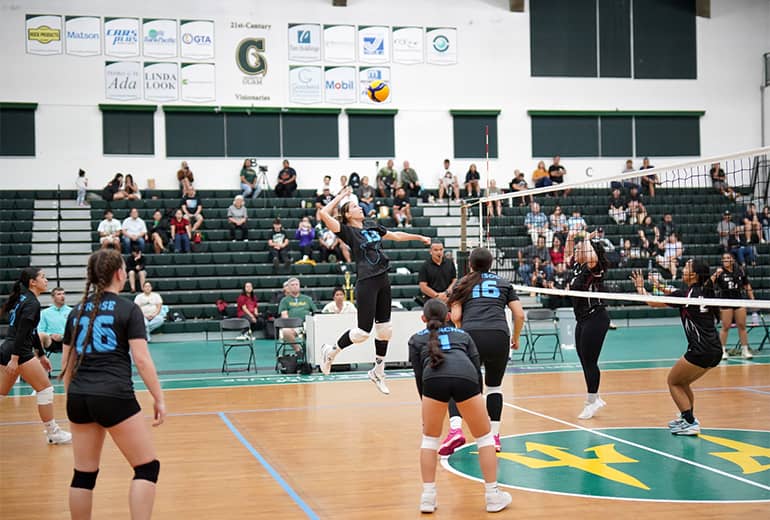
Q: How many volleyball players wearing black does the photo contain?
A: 8